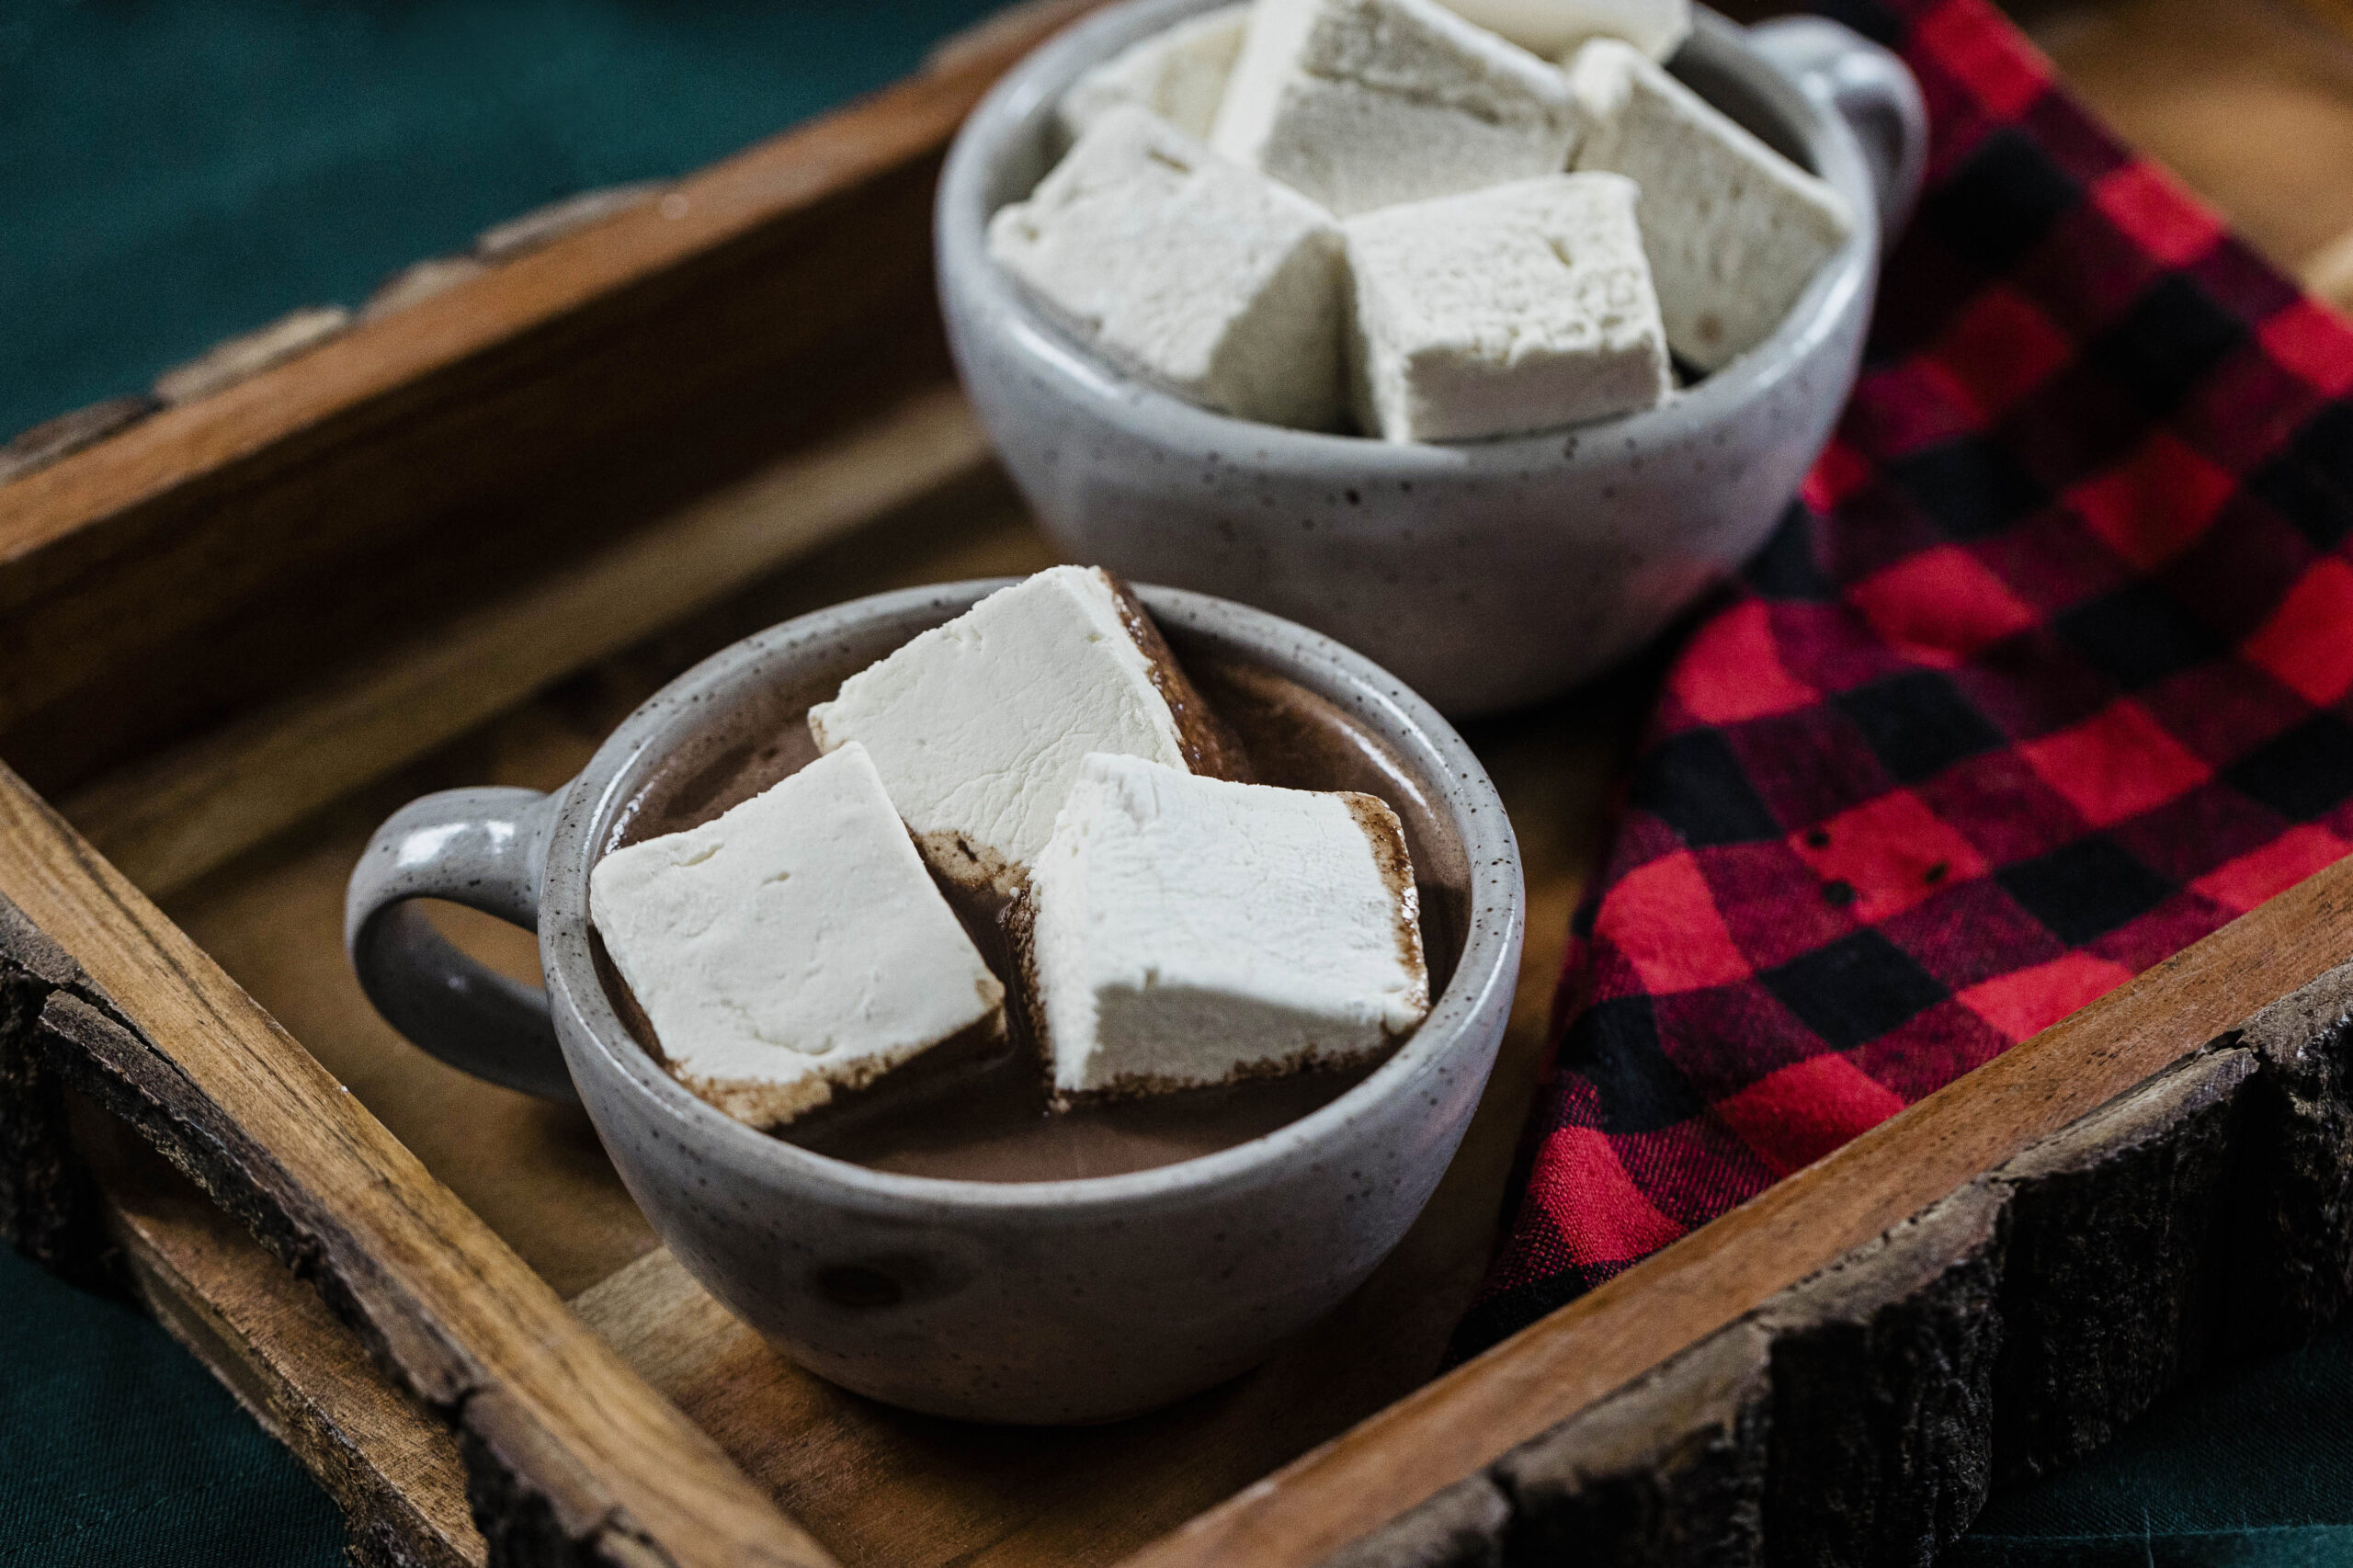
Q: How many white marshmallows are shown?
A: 9